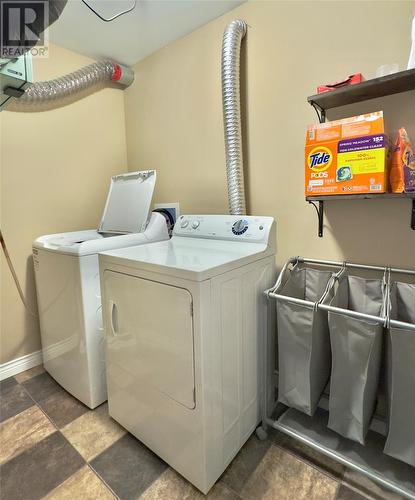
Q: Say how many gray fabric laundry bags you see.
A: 3